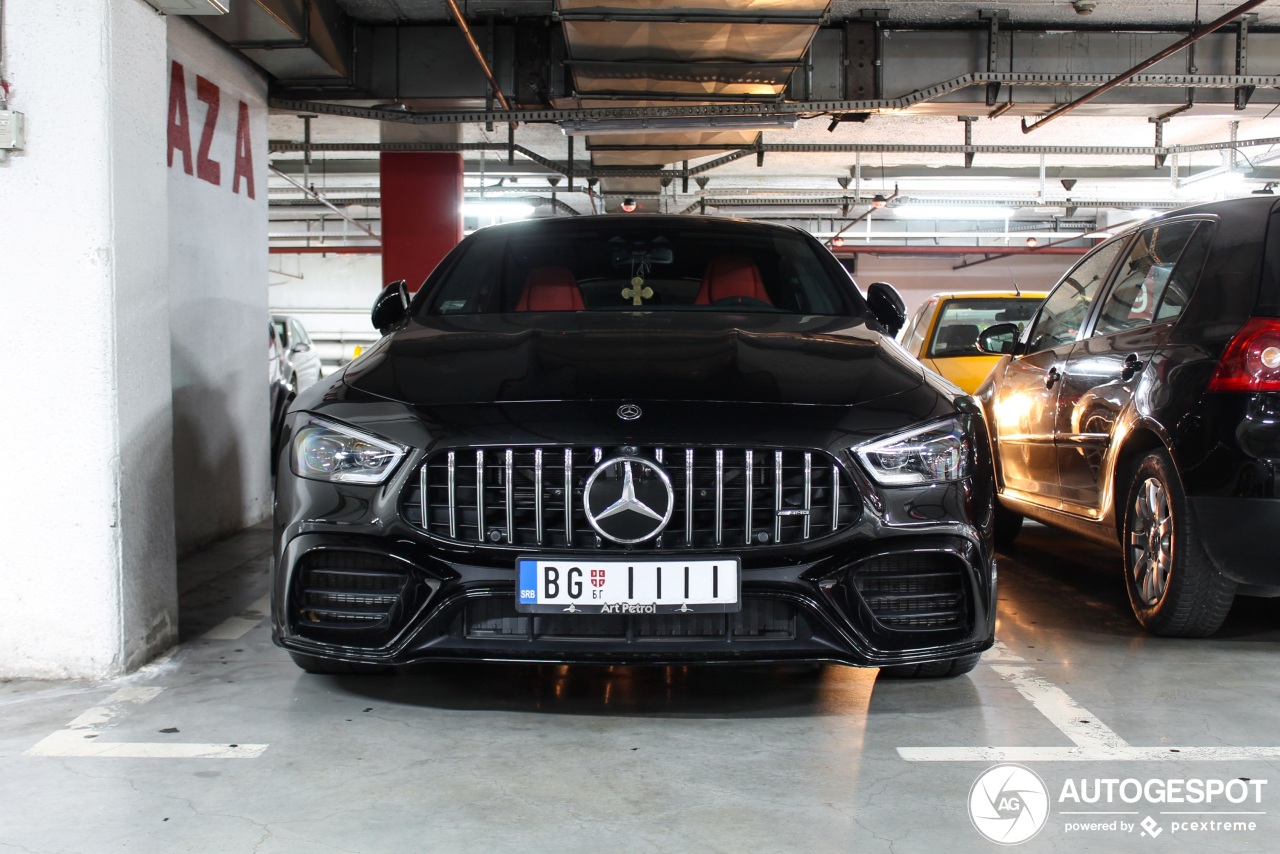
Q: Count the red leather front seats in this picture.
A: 2